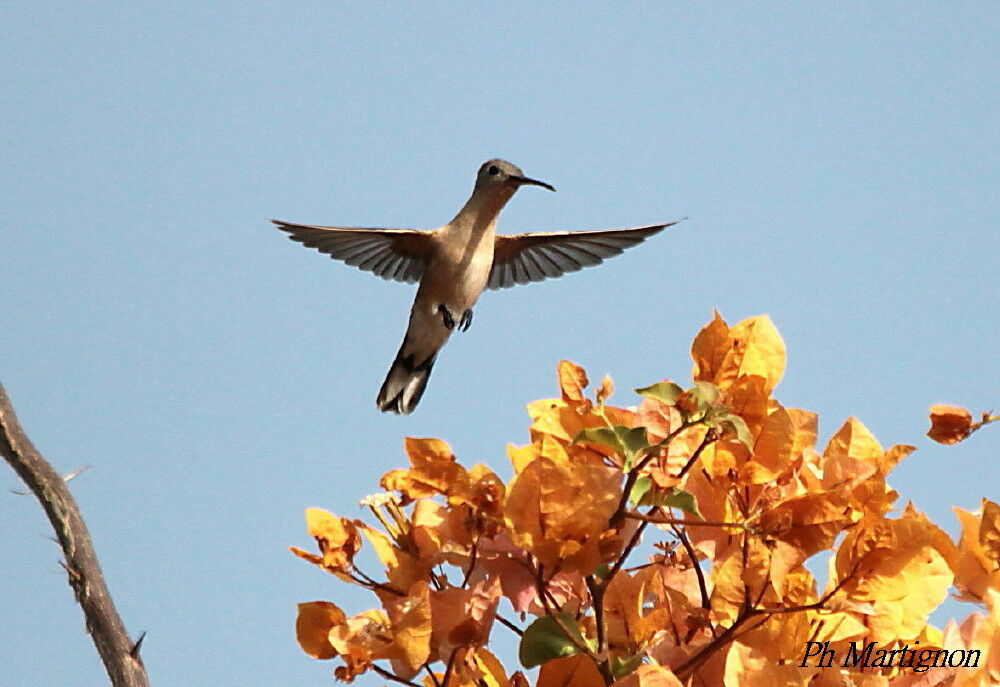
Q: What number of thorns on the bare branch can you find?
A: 5